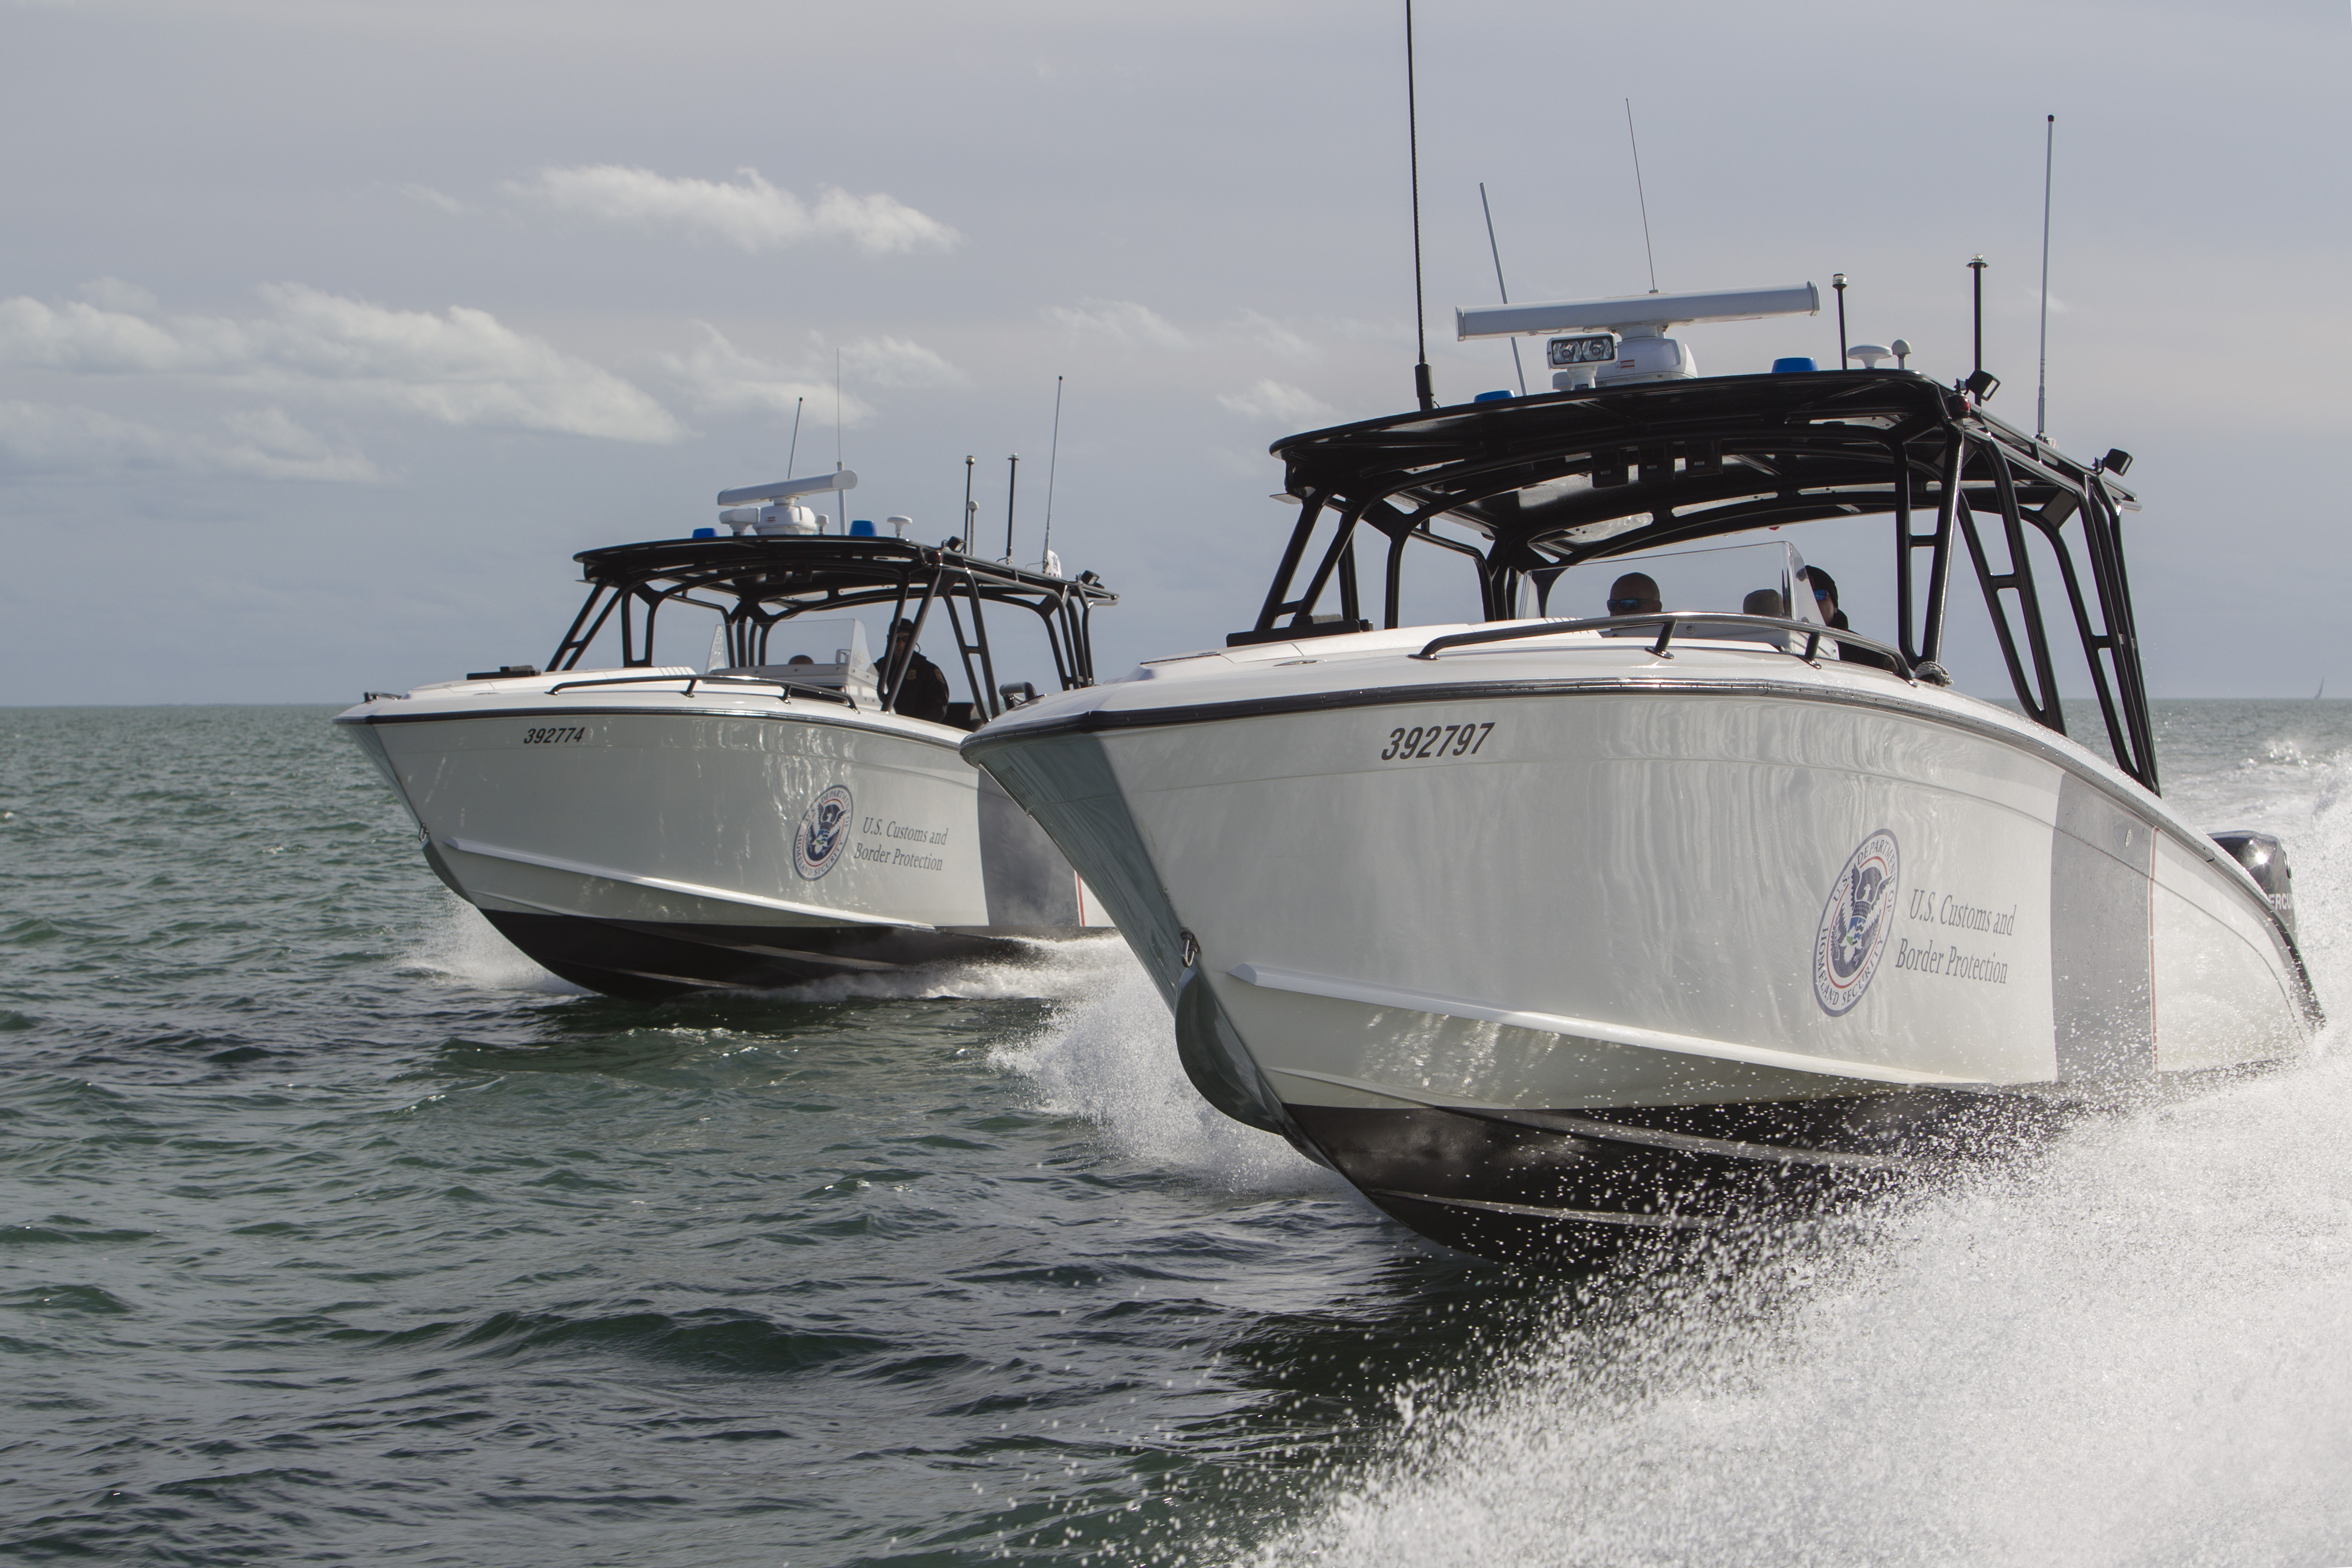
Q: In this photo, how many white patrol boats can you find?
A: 2